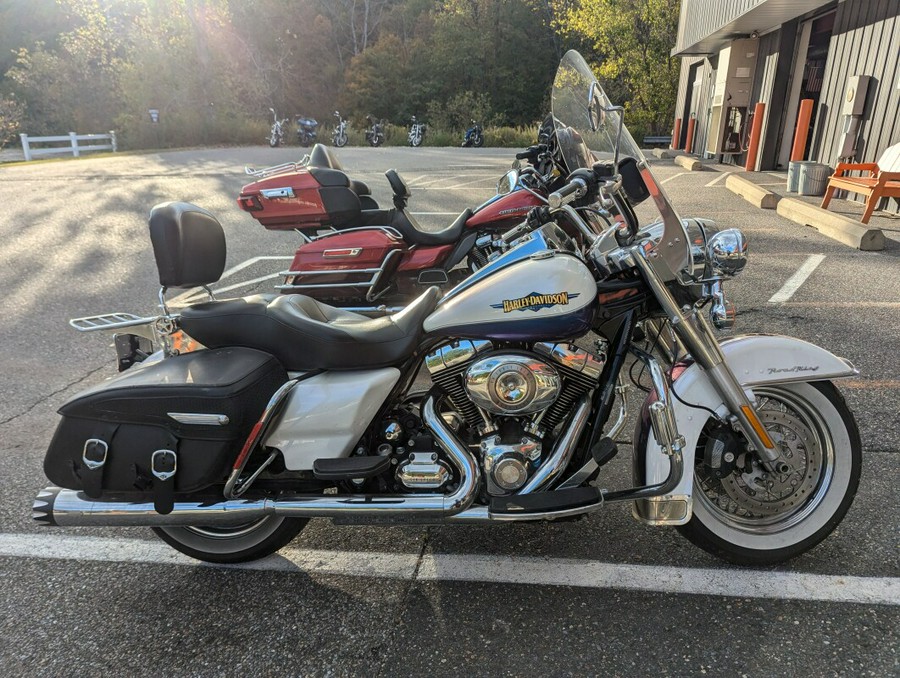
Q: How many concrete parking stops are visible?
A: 4